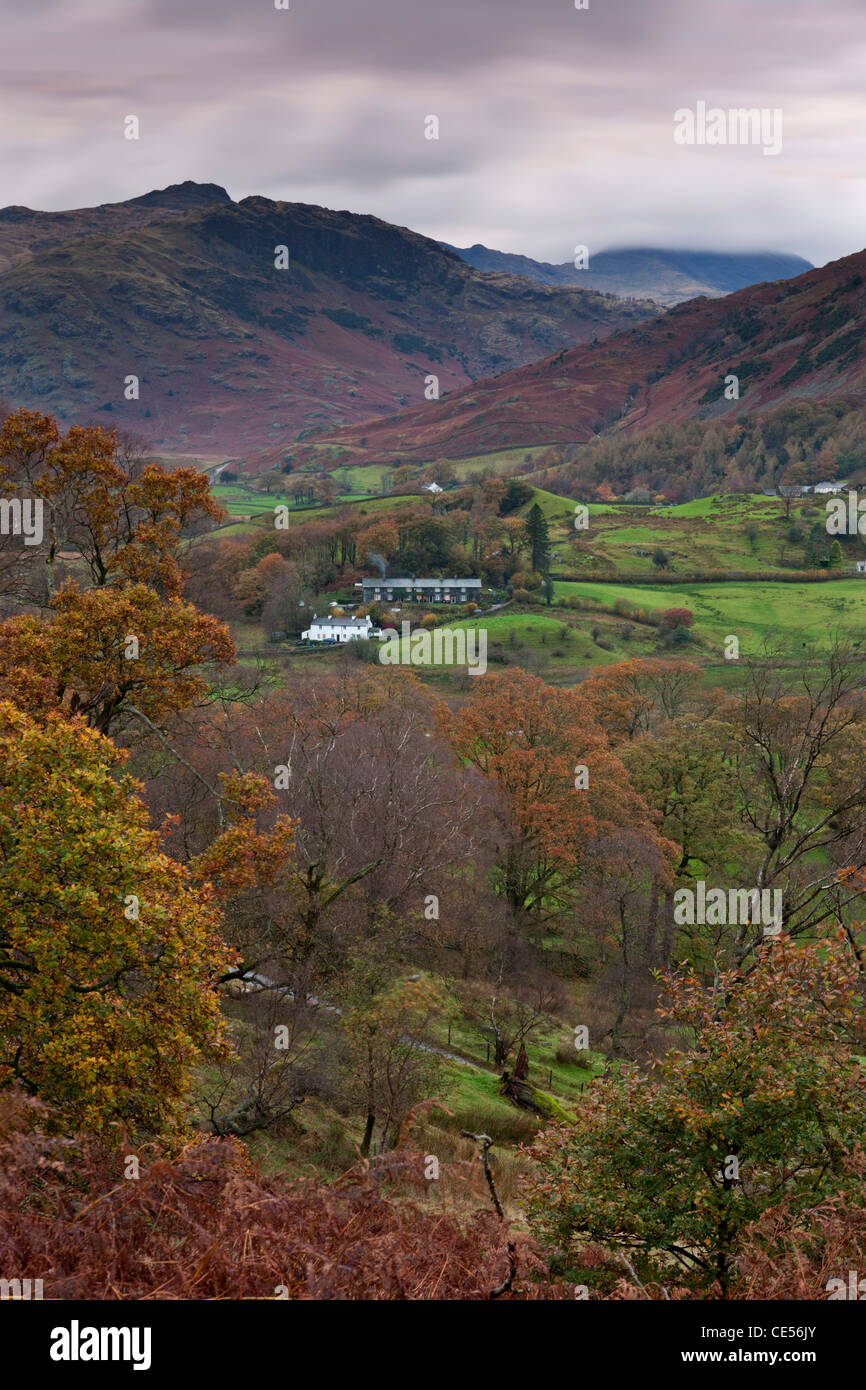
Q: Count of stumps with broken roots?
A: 1